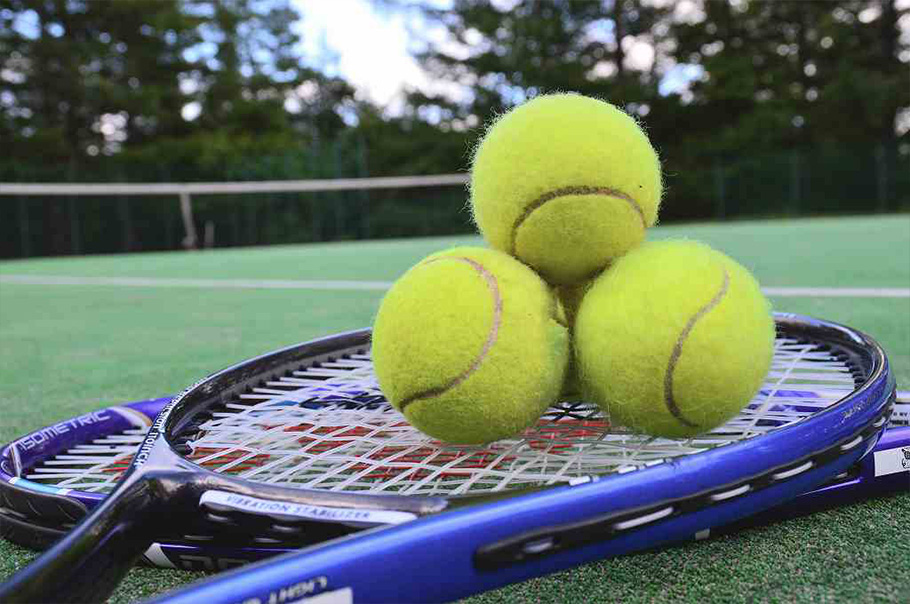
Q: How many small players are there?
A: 0